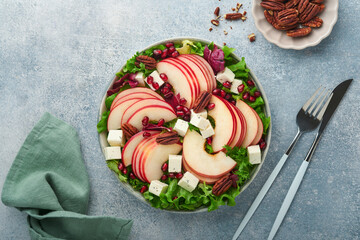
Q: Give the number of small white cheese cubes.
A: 14